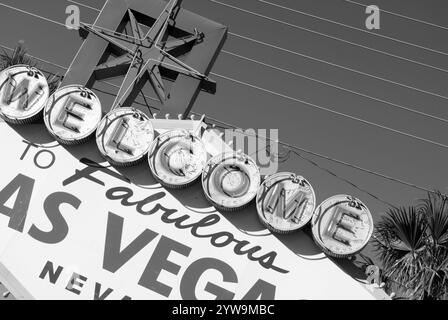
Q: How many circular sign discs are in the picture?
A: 7